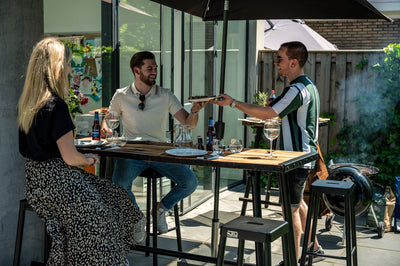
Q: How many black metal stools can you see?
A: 4